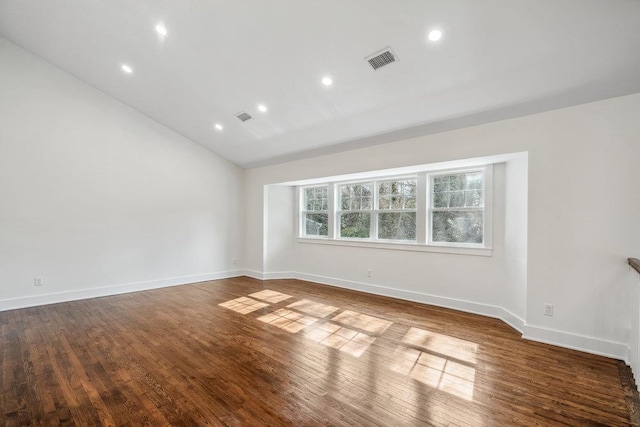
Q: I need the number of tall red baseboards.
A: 0